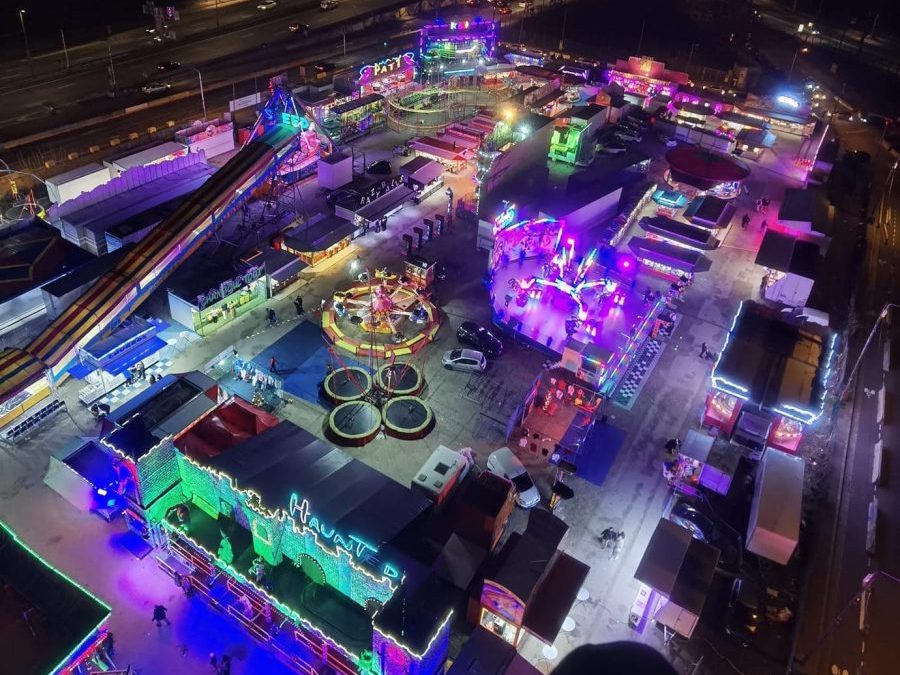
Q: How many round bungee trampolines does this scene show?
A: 4